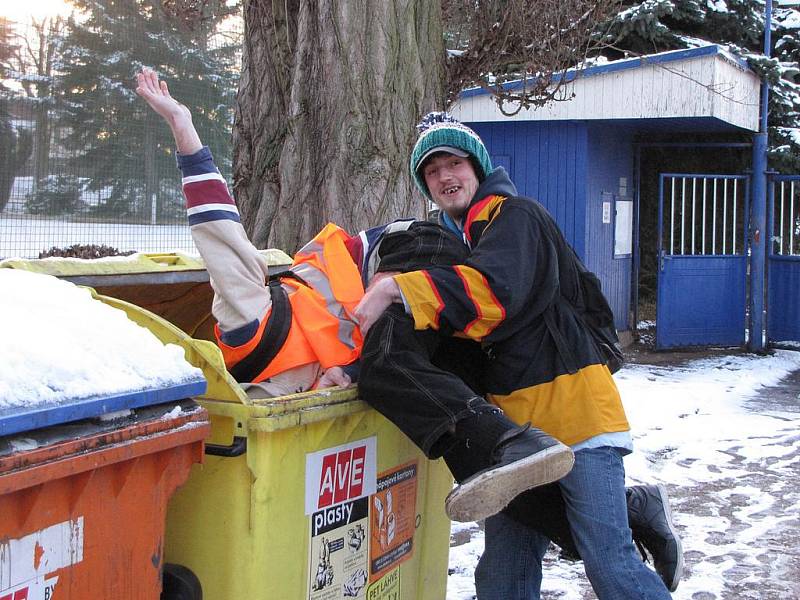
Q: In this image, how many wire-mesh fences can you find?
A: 1